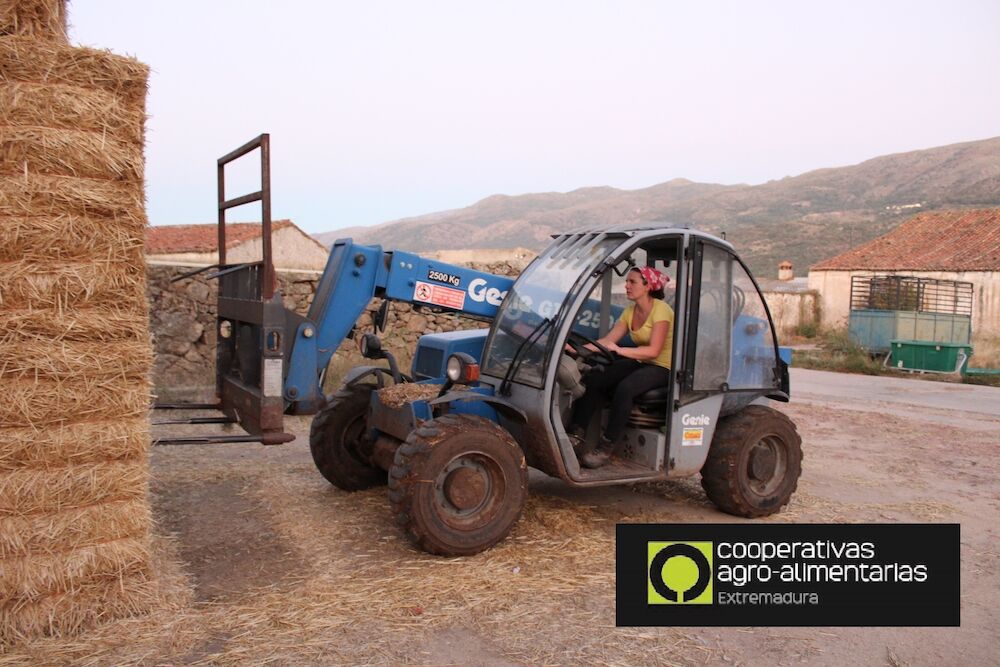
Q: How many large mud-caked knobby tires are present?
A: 3